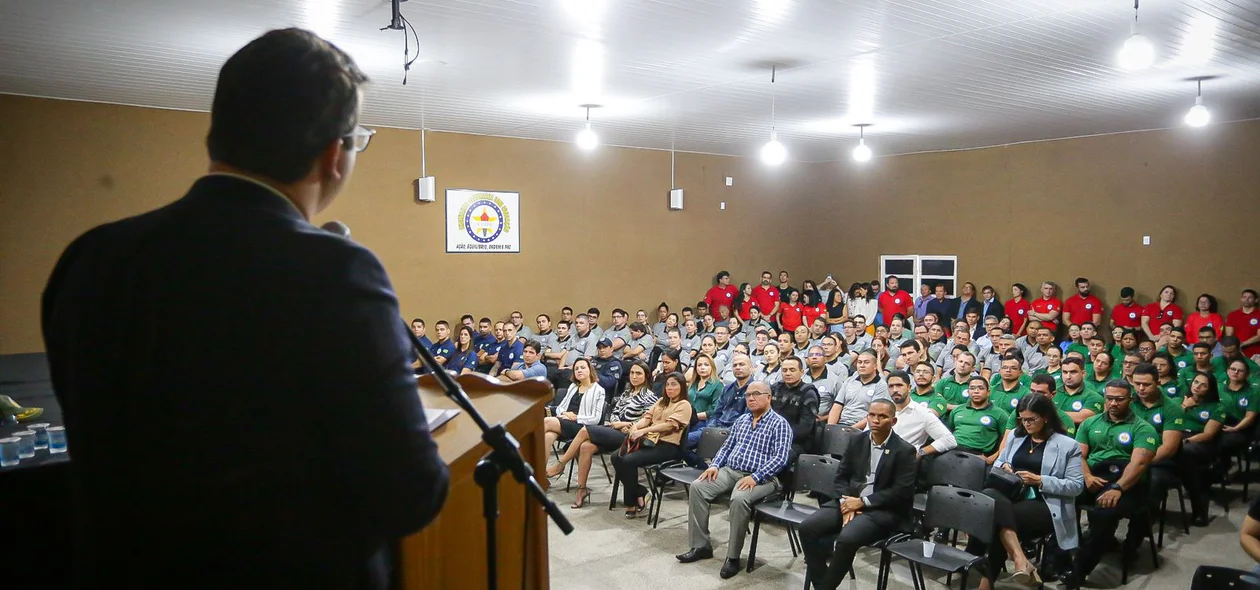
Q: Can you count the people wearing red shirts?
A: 13